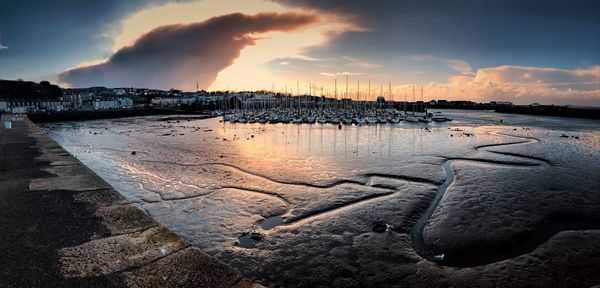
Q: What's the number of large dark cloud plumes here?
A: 1